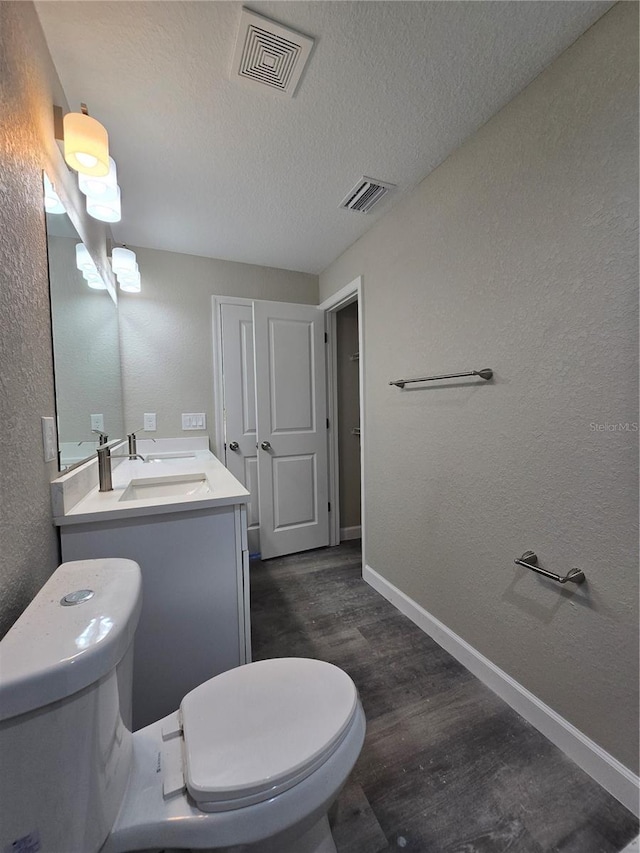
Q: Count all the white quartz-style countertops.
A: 1